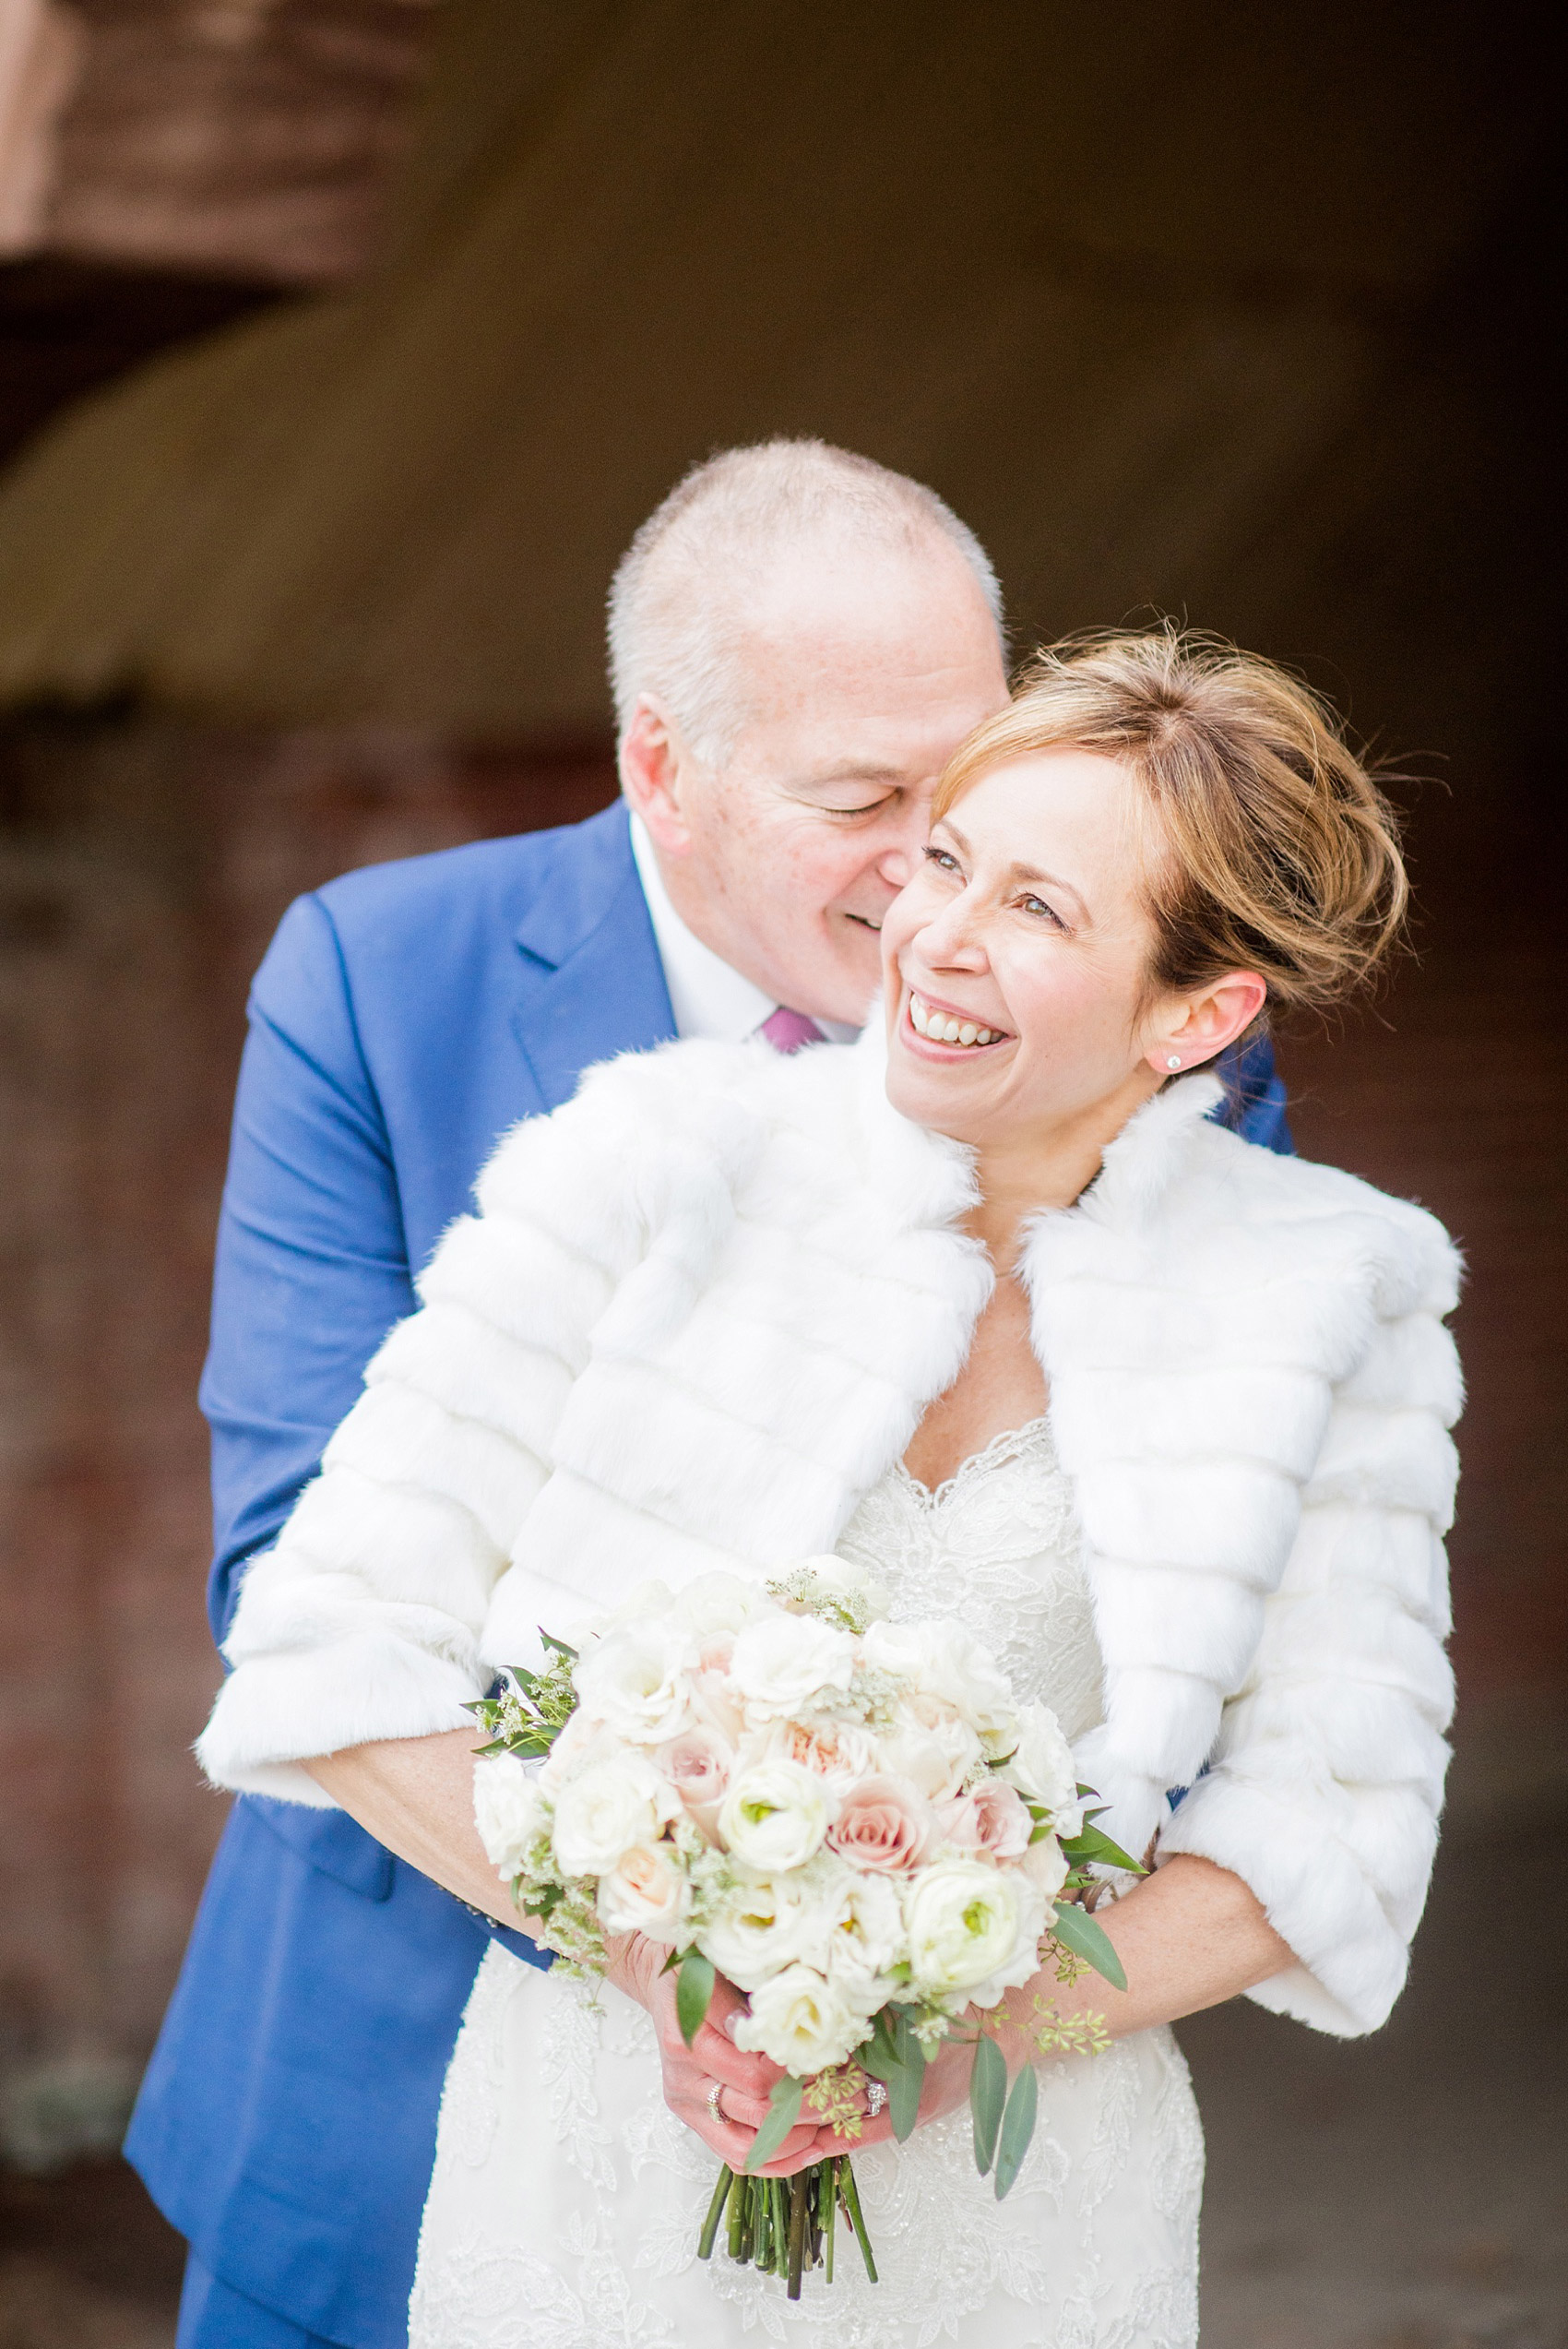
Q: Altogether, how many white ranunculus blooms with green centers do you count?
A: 2